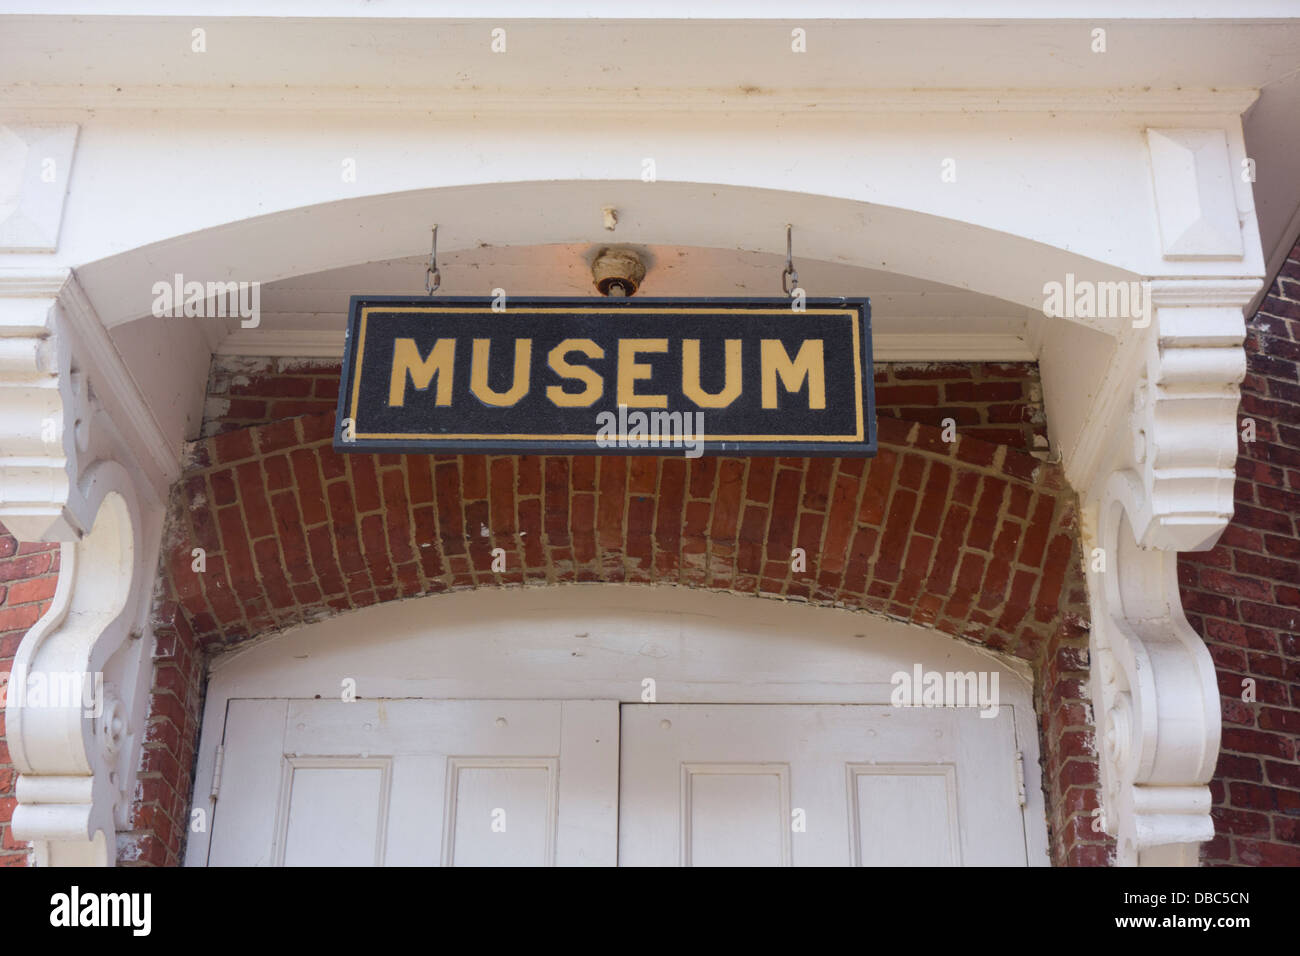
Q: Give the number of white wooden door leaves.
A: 2